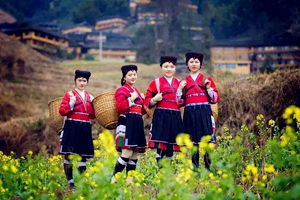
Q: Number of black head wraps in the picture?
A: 4